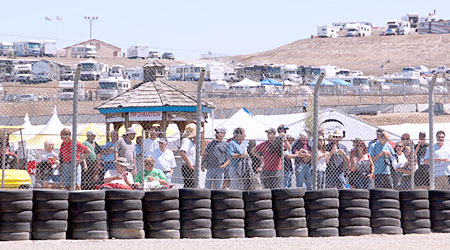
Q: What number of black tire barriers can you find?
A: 14